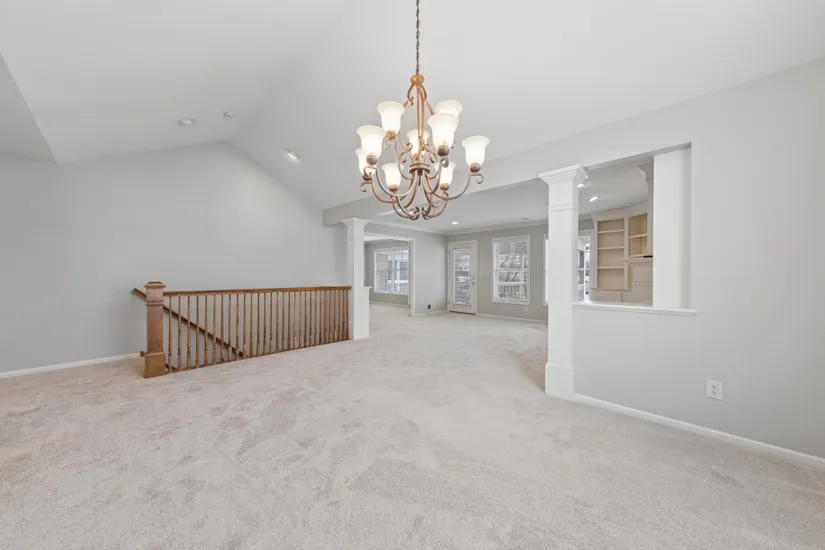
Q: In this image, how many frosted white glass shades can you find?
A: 9